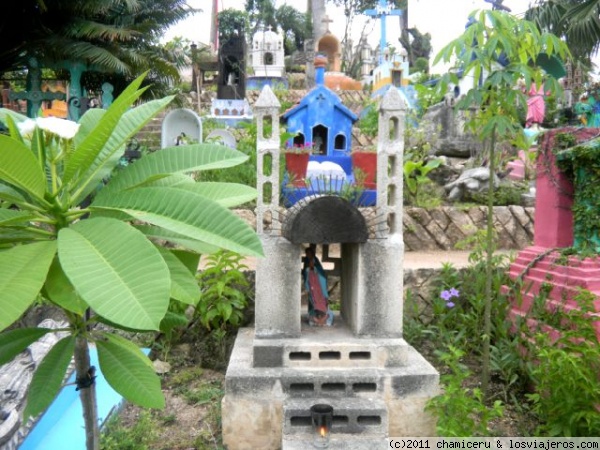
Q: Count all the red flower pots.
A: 2